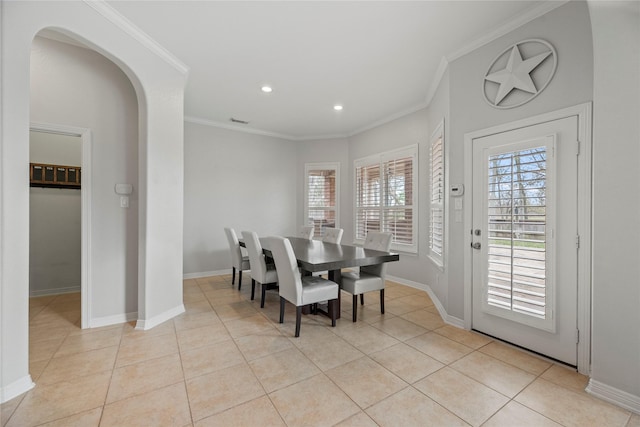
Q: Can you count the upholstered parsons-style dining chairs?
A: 6